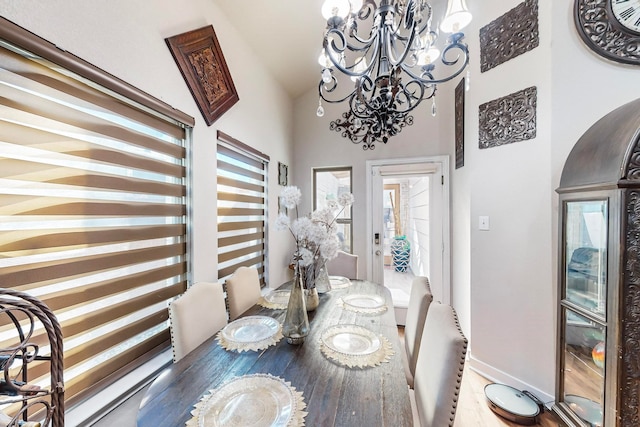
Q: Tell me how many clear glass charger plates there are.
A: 6